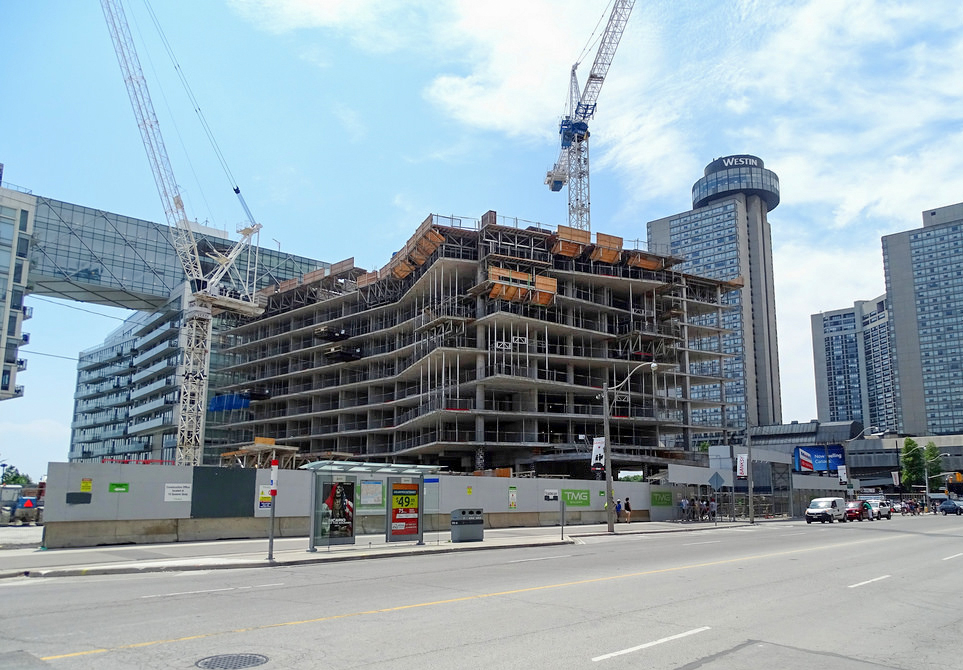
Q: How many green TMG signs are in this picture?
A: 2